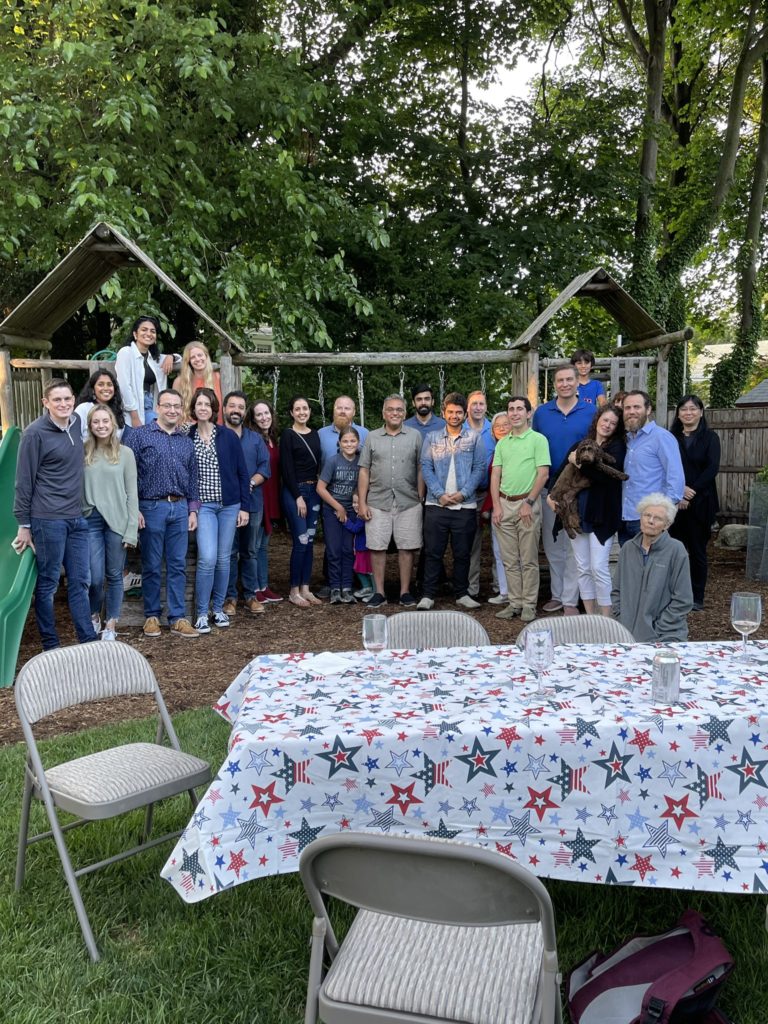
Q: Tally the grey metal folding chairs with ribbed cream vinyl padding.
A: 4